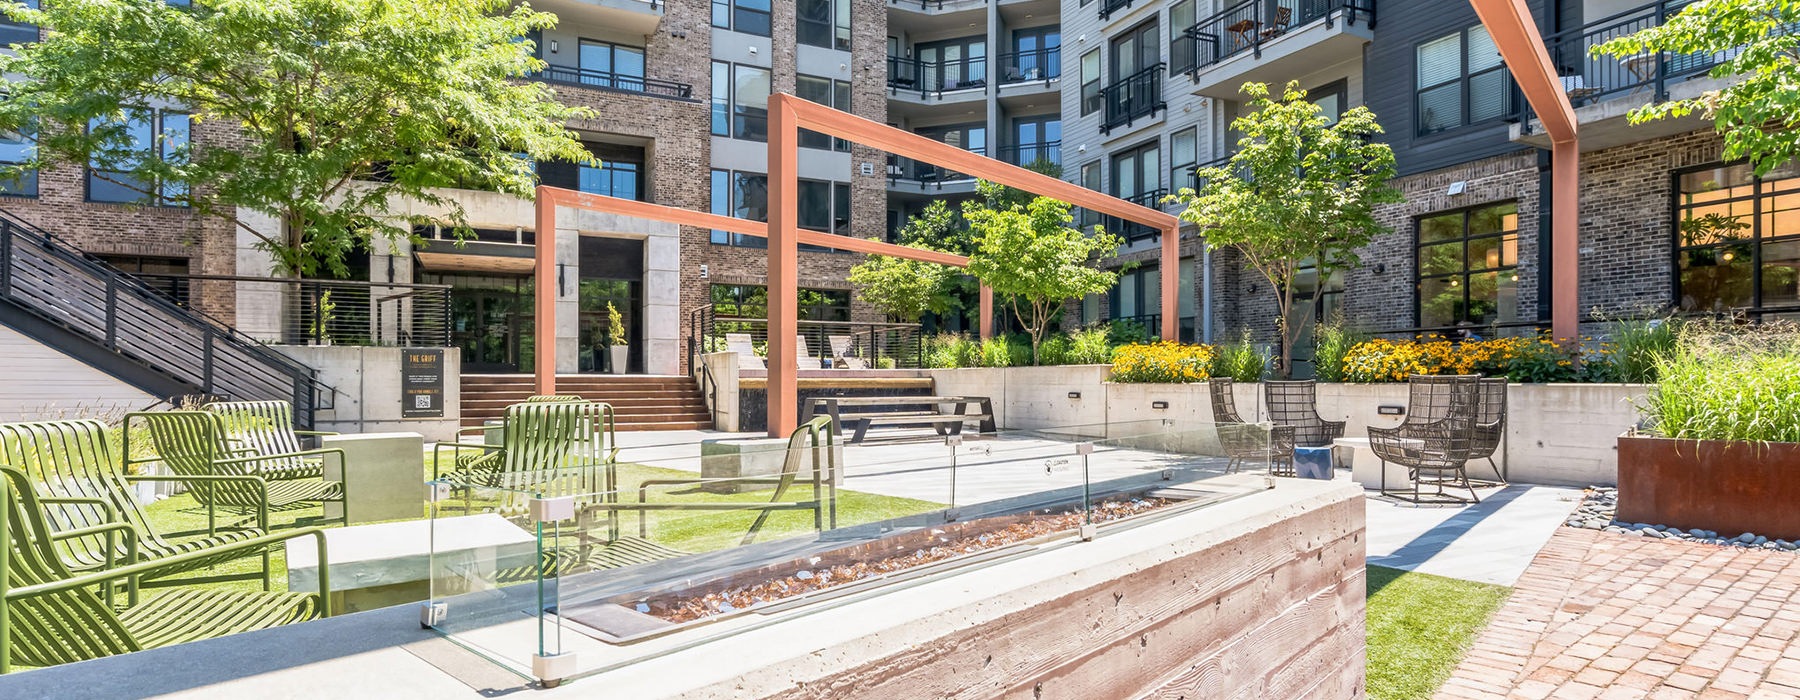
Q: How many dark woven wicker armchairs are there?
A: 4